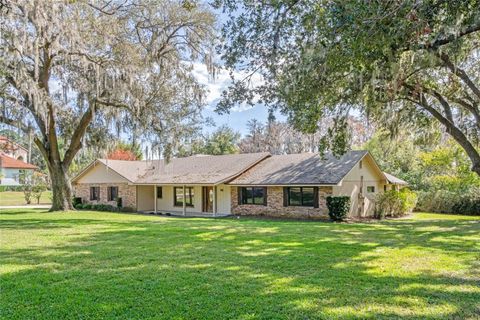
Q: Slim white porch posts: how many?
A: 3